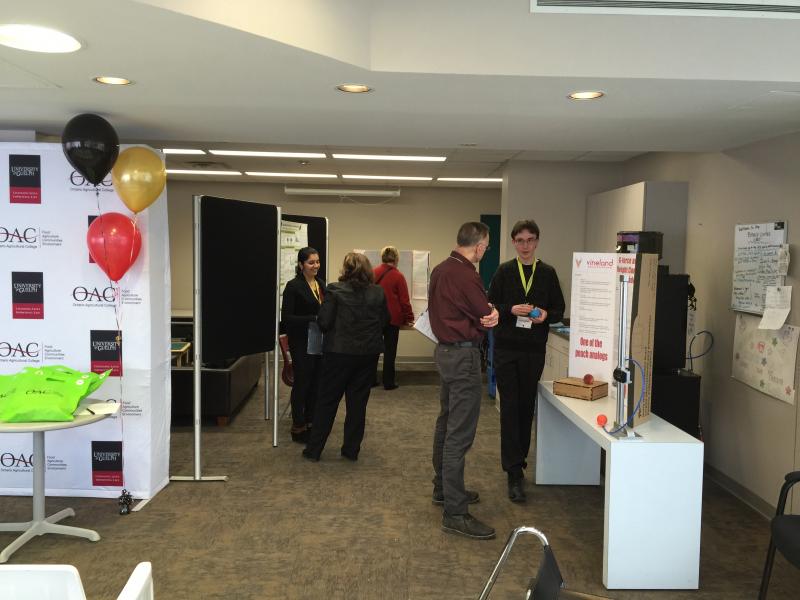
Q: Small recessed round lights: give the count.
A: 3